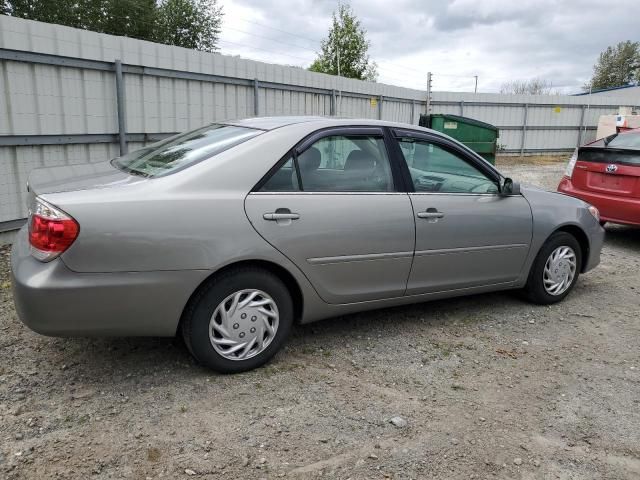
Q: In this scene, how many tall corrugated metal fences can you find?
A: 1